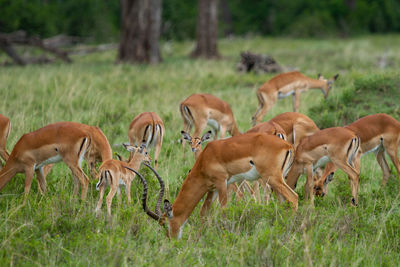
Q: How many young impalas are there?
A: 2